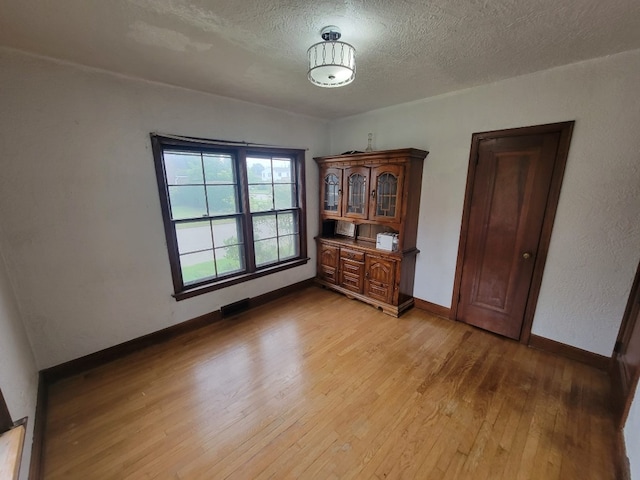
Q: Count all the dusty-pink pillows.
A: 0